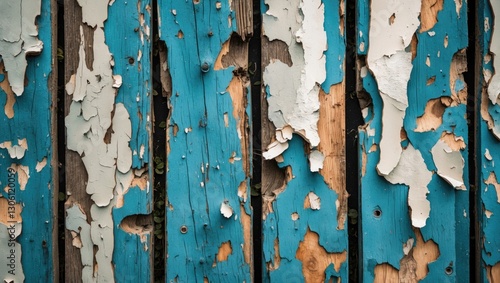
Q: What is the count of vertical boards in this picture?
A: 6